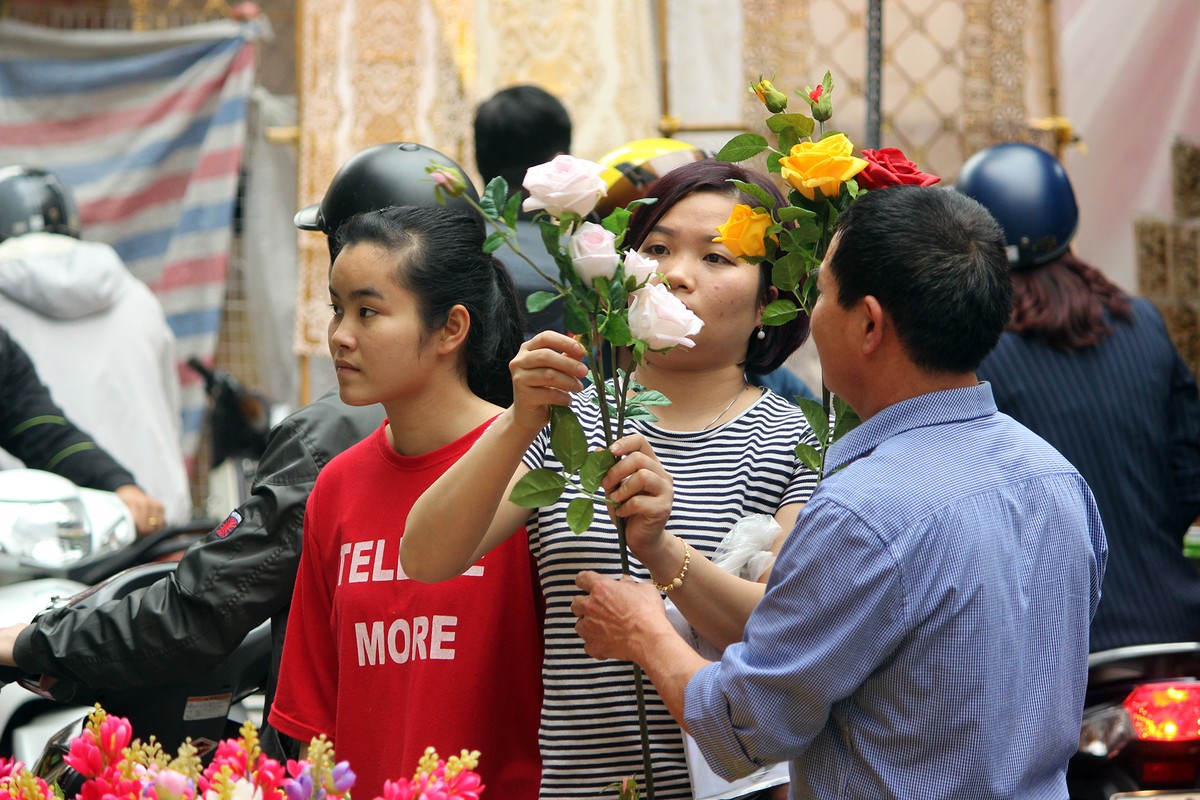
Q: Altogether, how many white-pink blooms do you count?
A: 4